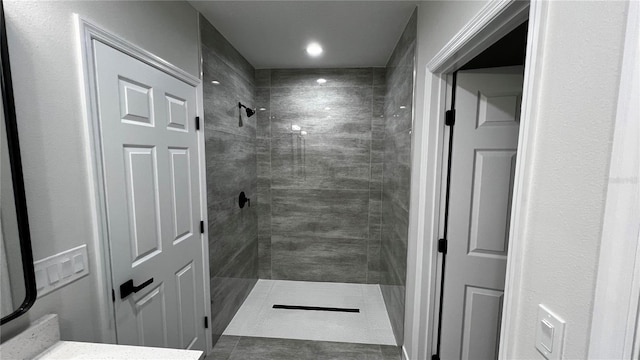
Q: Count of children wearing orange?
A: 0